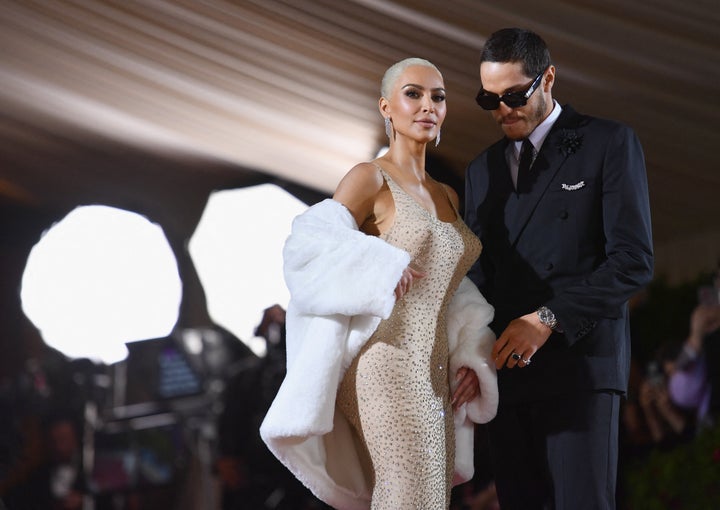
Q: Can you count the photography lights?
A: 2